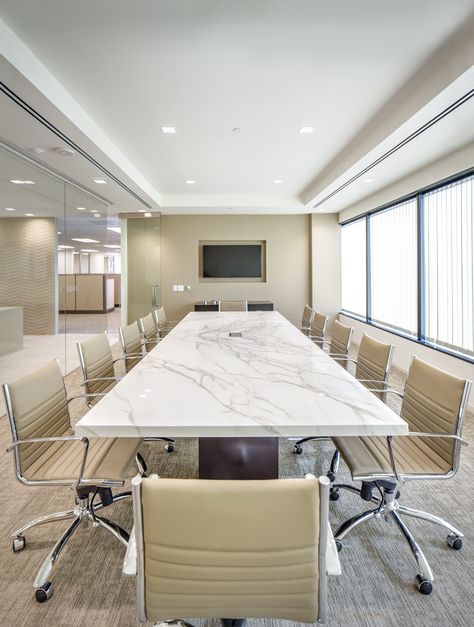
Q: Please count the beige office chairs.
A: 12